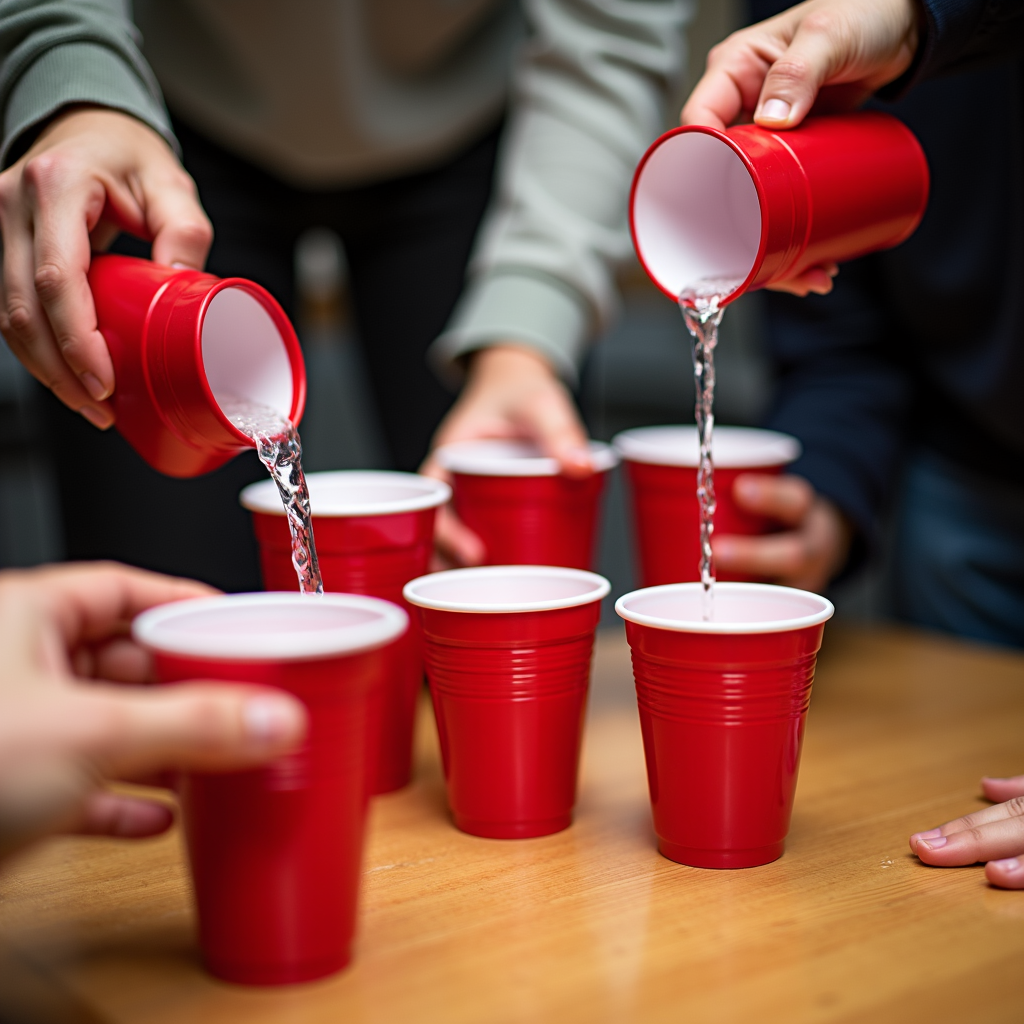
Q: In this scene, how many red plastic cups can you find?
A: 8